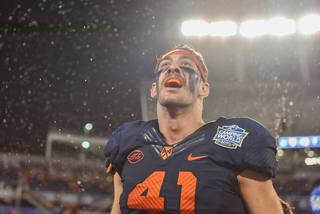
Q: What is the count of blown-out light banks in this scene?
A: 5